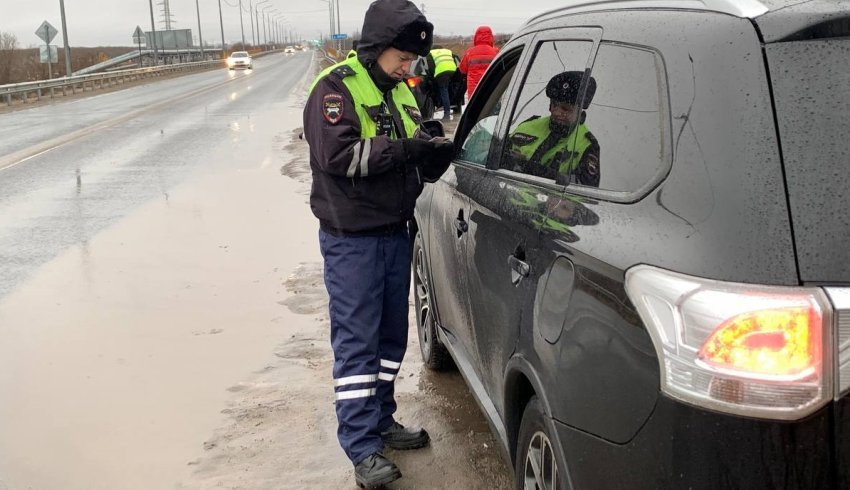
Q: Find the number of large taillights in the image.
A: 1